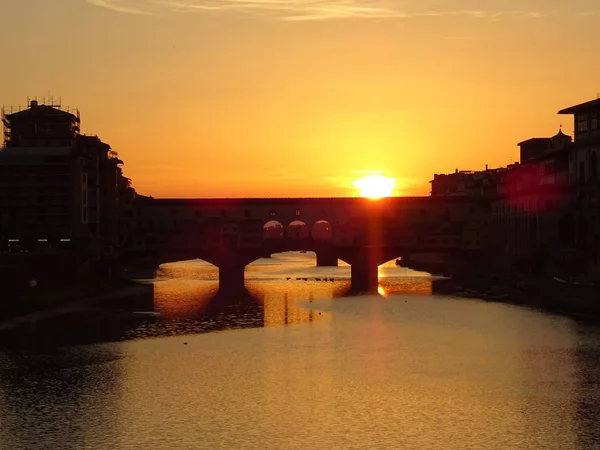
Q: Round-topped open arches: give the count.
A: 3